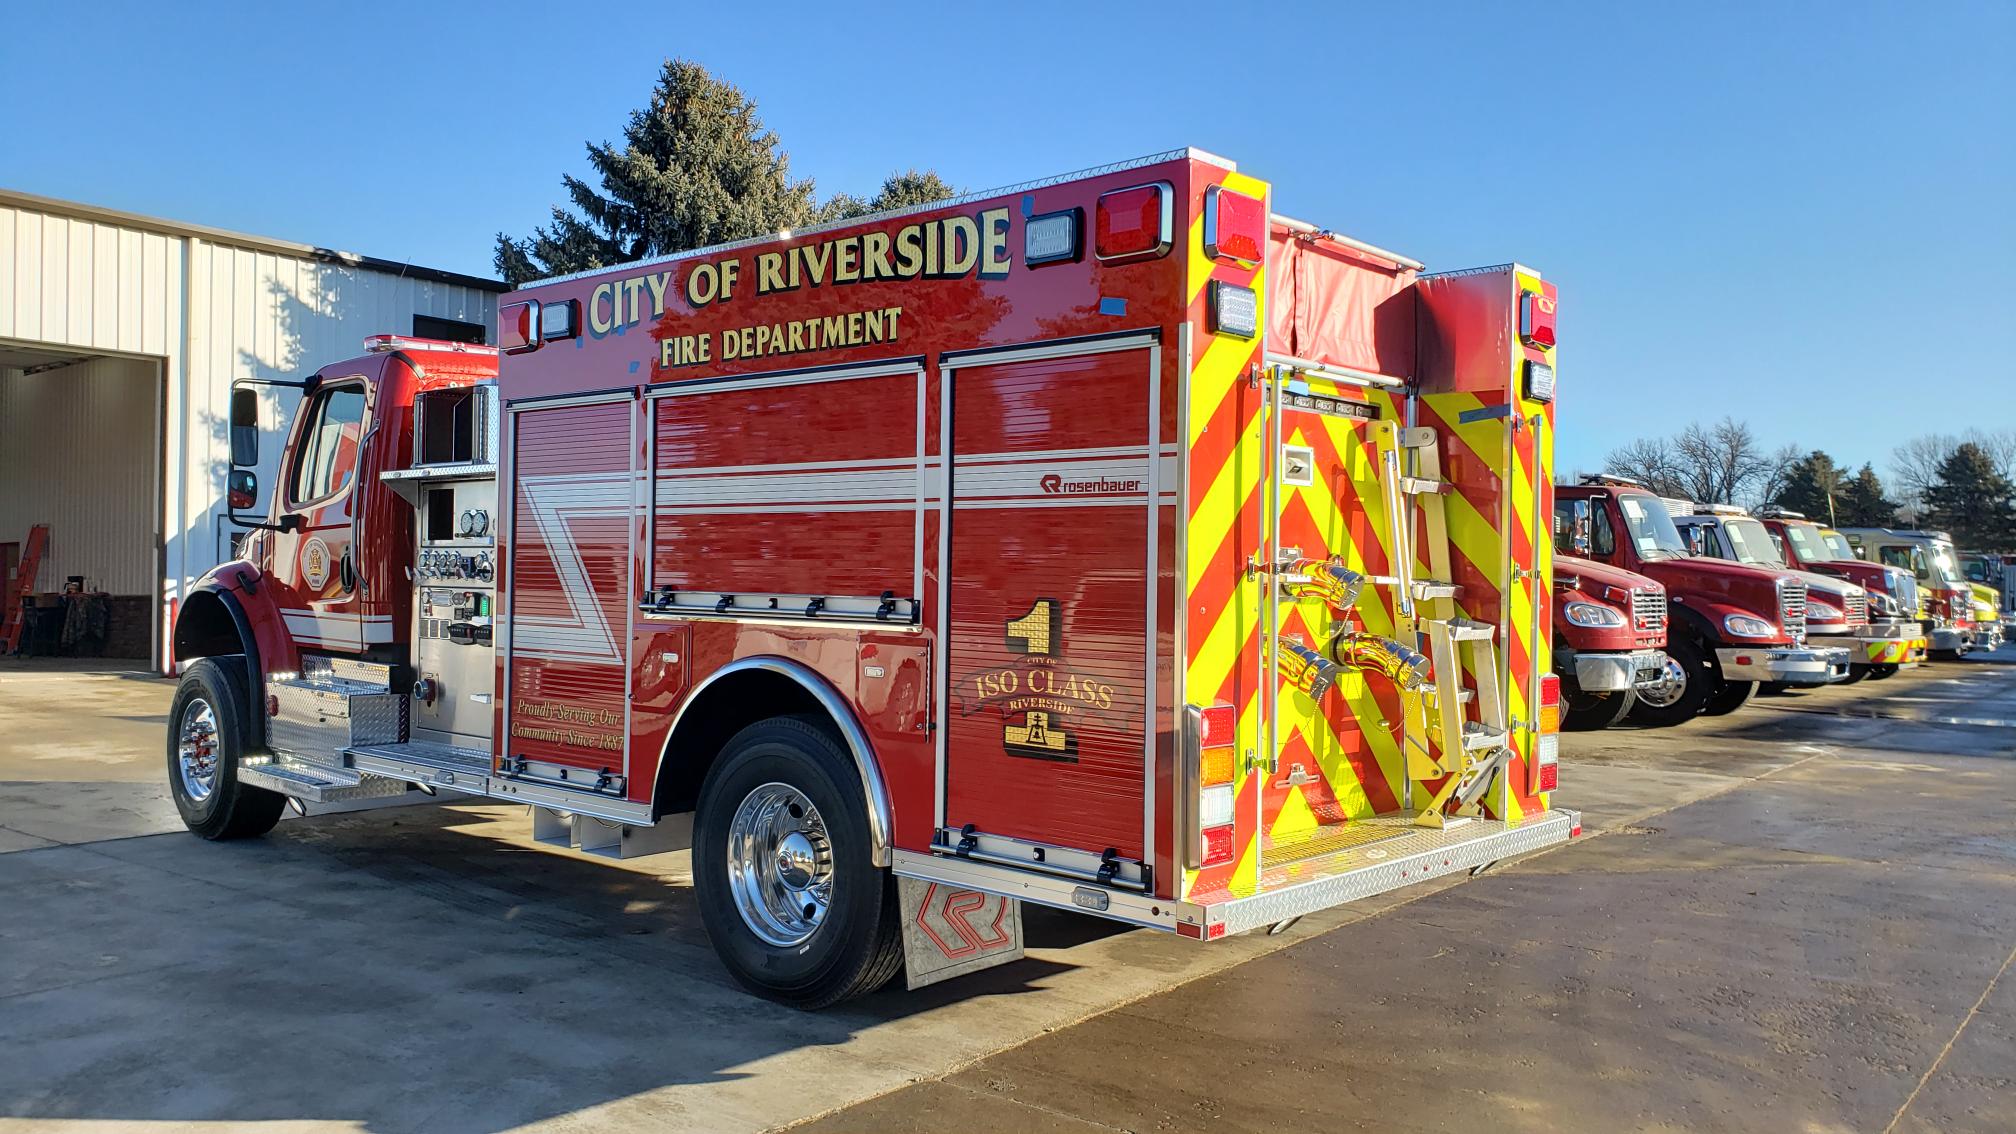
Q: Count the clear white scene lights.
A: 4